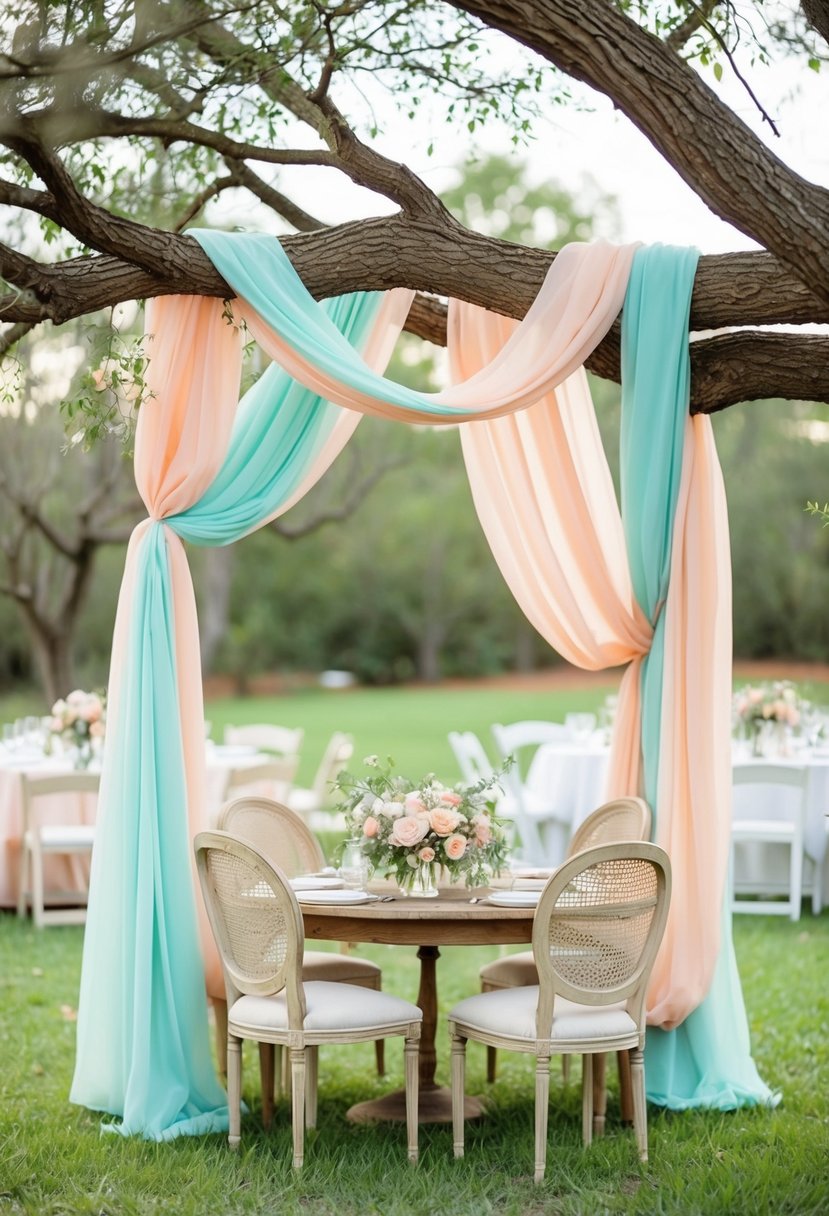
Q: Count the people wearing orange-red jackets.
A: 0